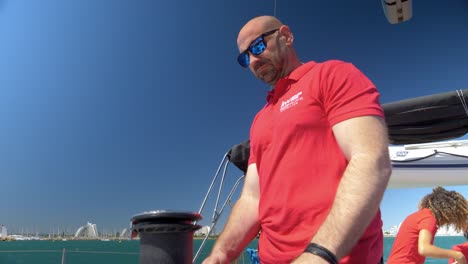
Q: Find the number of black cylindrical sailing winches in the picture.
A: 1